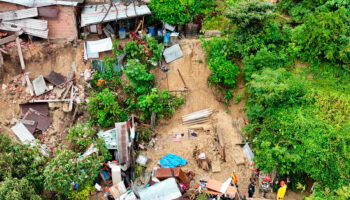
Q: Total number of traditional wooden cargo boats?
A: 0